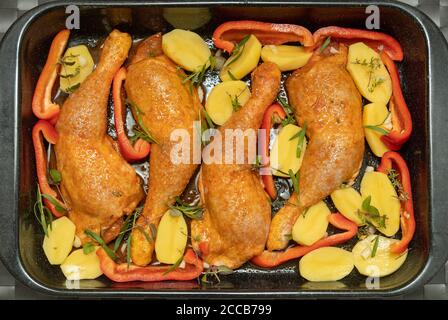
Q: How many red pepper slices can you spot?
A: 10